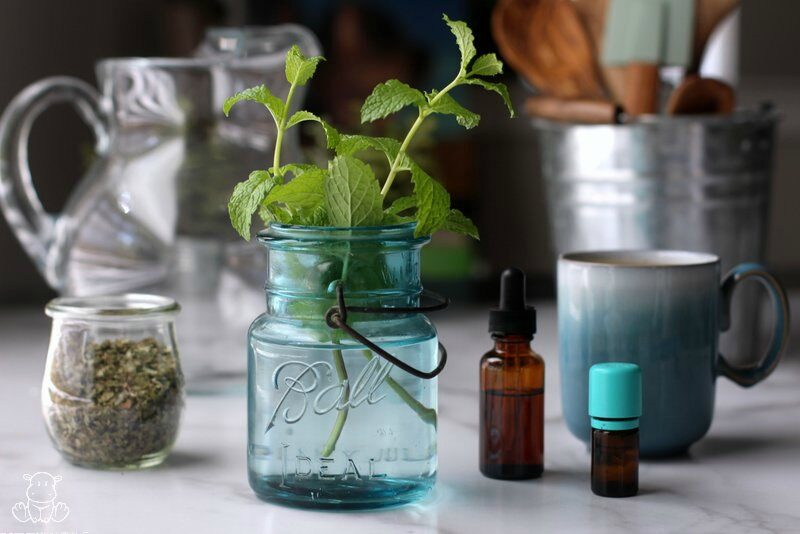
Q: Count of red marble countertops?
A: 0